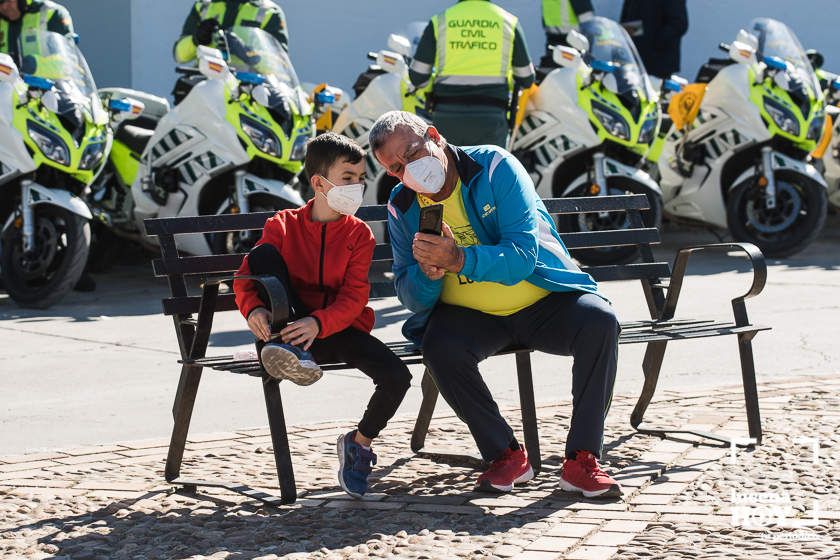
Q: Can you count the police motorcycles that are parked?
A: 5